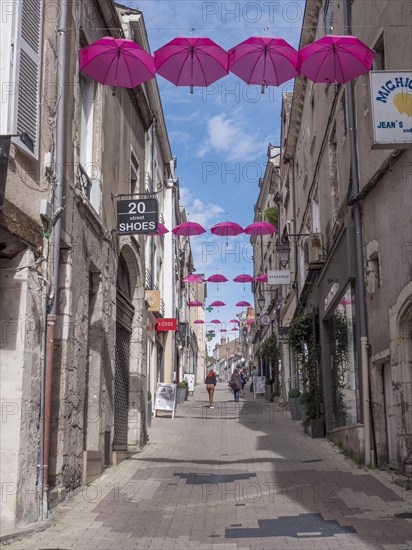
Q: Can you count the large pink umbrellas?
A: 4